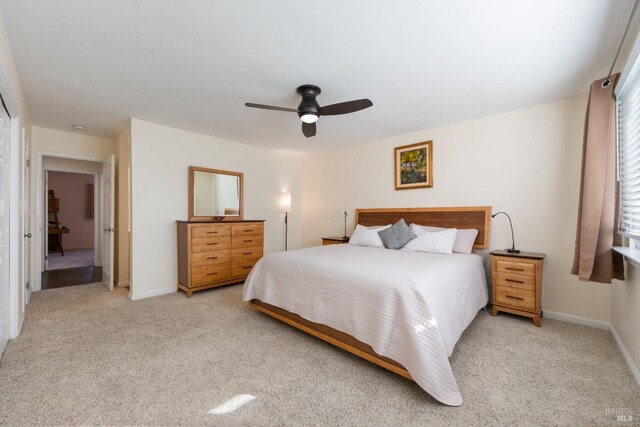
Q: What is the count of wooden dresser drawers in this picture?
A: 8